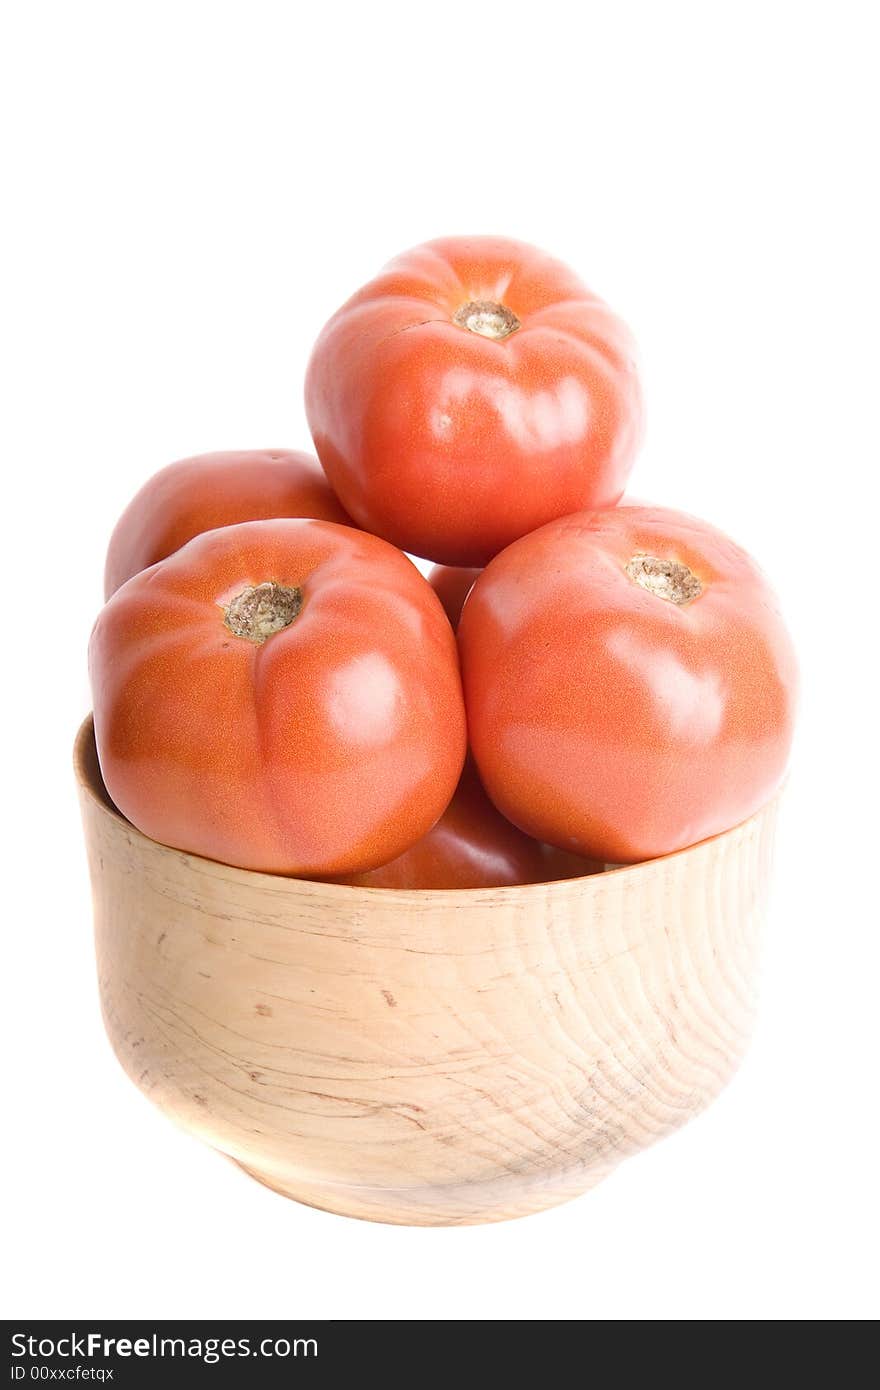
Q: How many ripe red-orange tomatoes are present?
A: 6